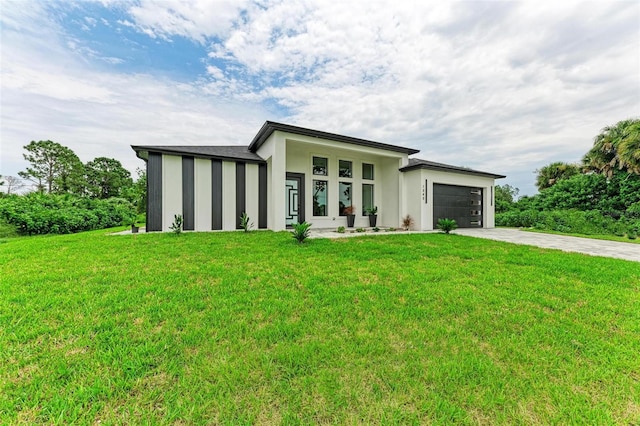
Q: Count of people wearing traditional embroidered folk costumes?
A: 0